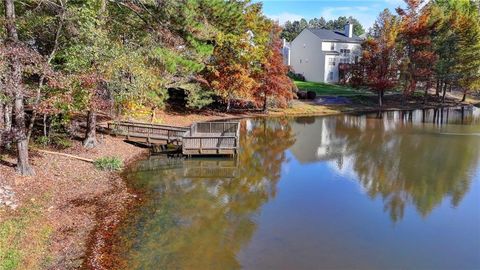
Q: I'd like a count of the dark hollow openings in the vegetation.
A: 1